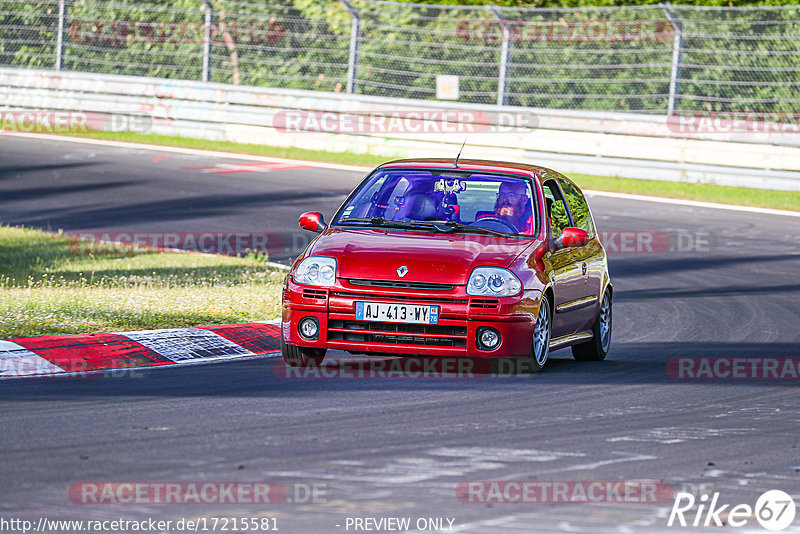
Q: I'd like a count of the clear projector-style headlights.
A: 2